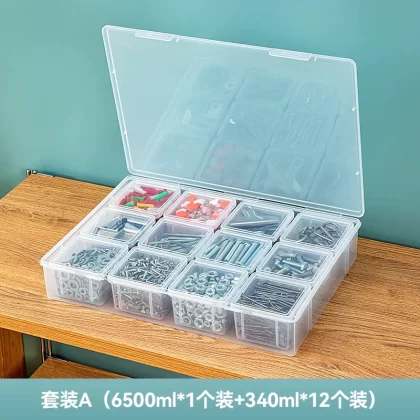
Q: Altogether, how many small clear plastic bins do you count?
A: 12